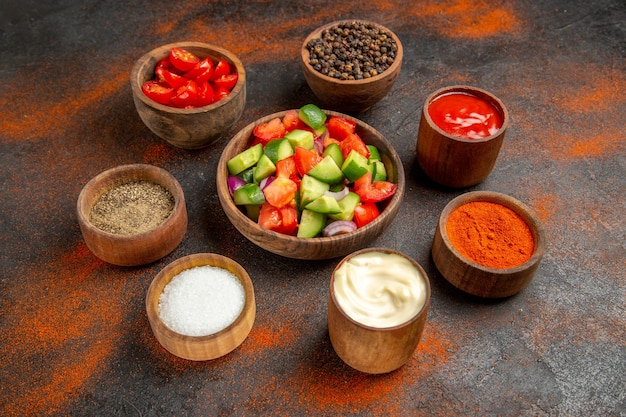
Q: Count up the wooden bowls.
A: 8